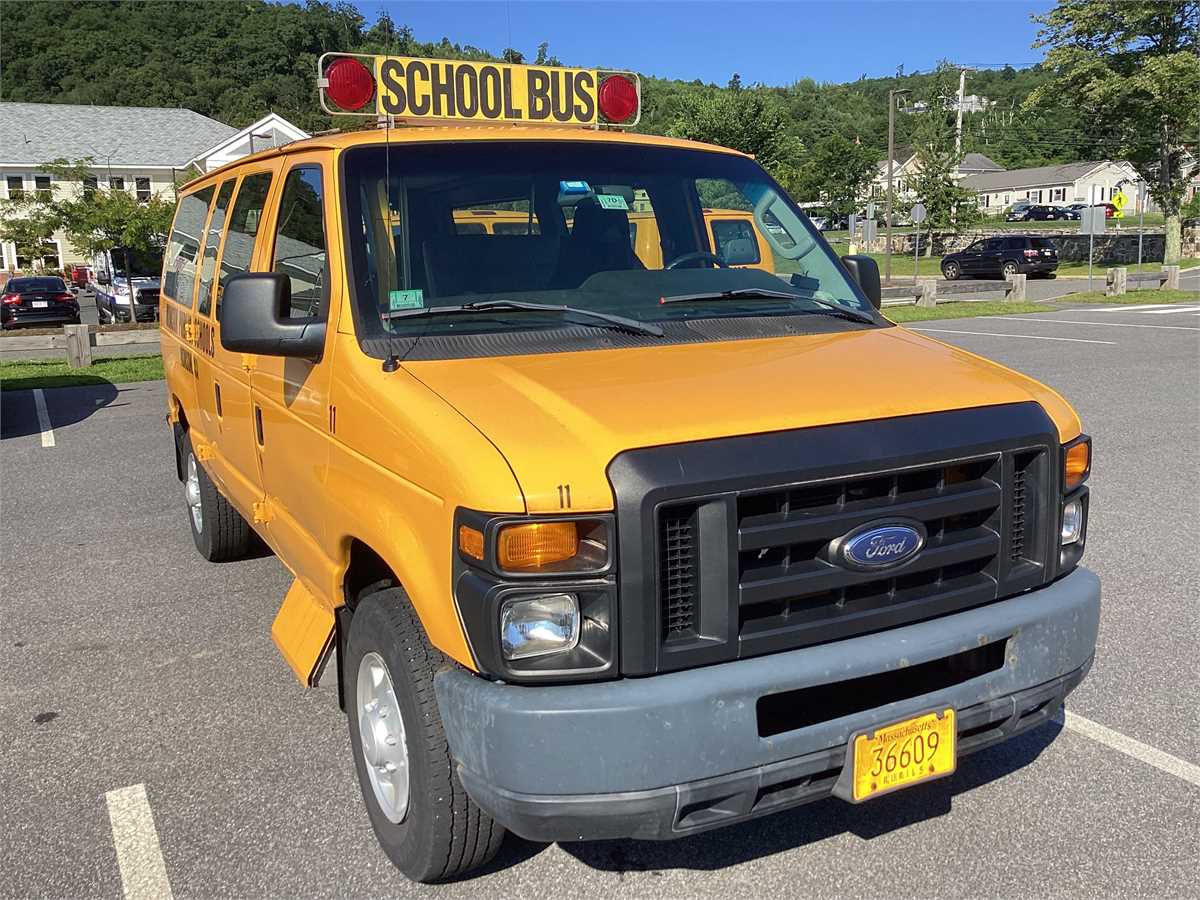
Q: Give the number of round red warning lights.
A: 2